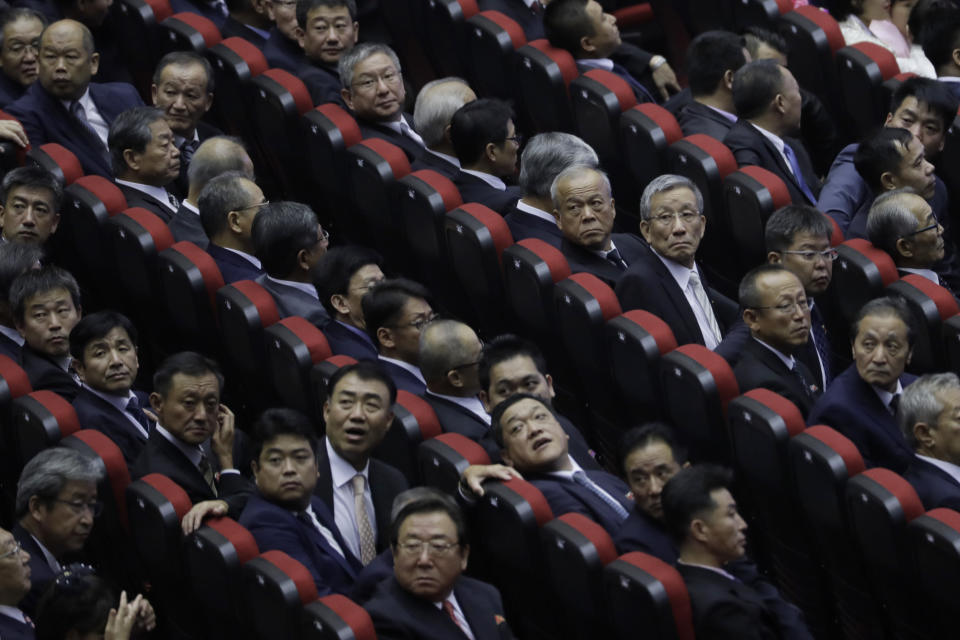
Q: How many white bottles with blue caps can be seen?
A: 0